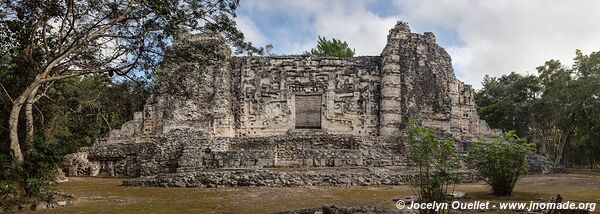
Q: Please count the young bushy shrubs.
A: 2